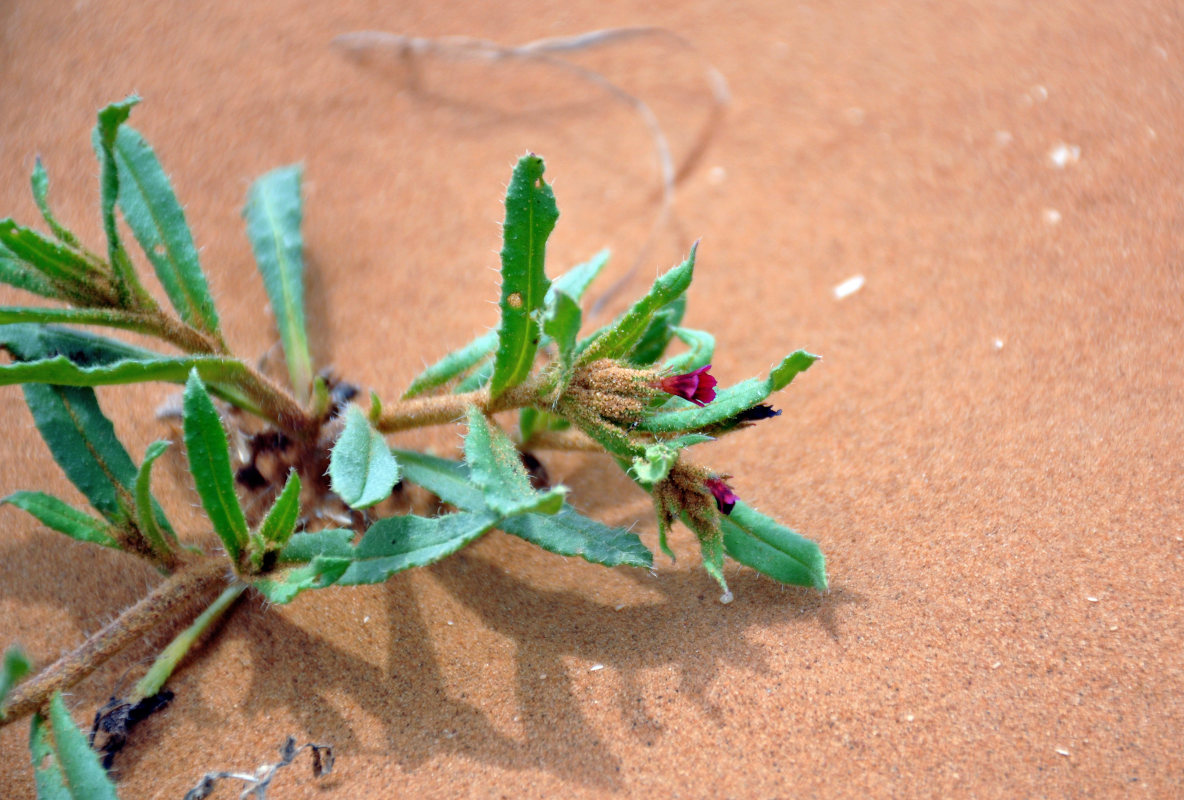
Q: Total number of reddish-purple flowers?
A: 2